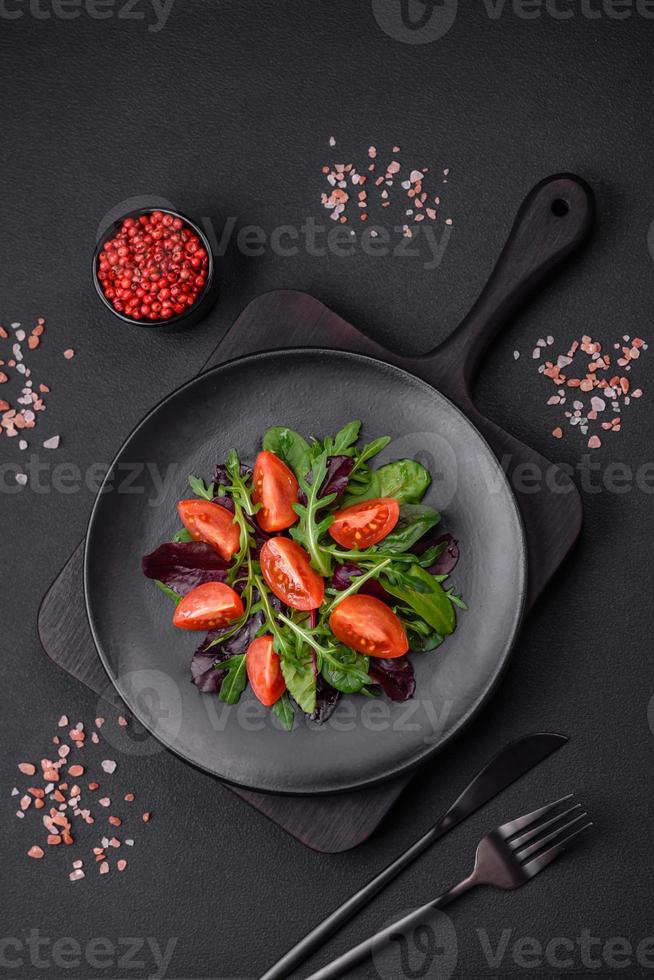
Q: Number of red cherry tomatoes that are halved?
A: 7